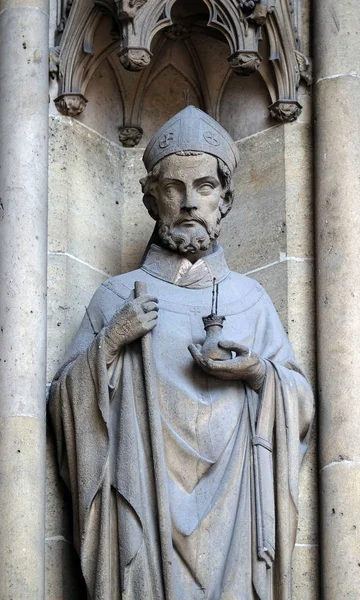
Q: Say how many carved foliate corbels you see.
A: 5